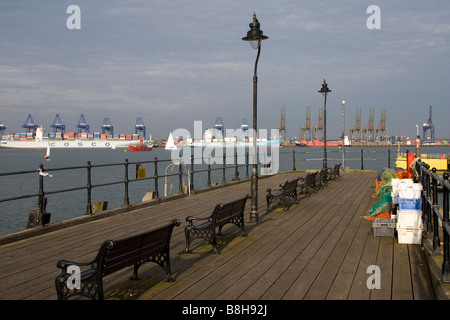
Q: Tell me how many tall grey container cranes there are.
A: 6